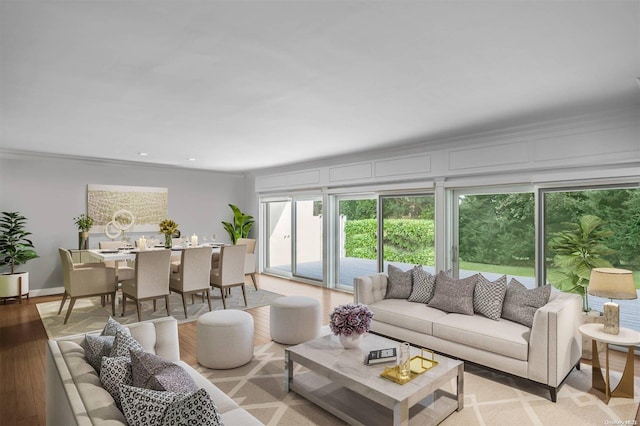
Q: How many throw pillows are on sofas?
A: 11